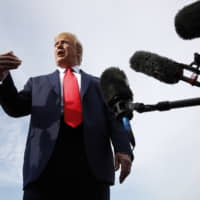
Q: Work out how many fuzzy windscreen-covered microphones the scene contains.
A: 3